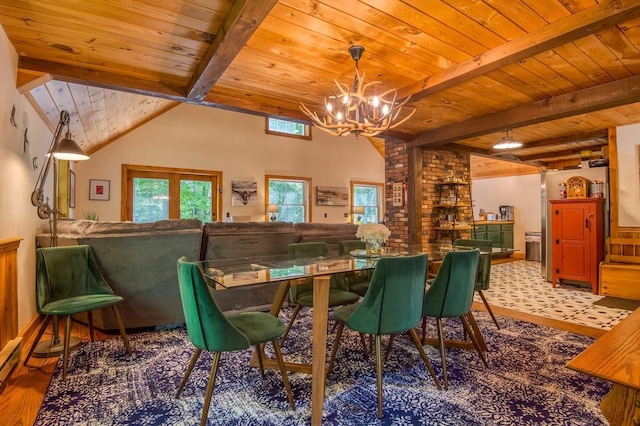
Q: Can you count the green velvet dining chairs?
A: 7